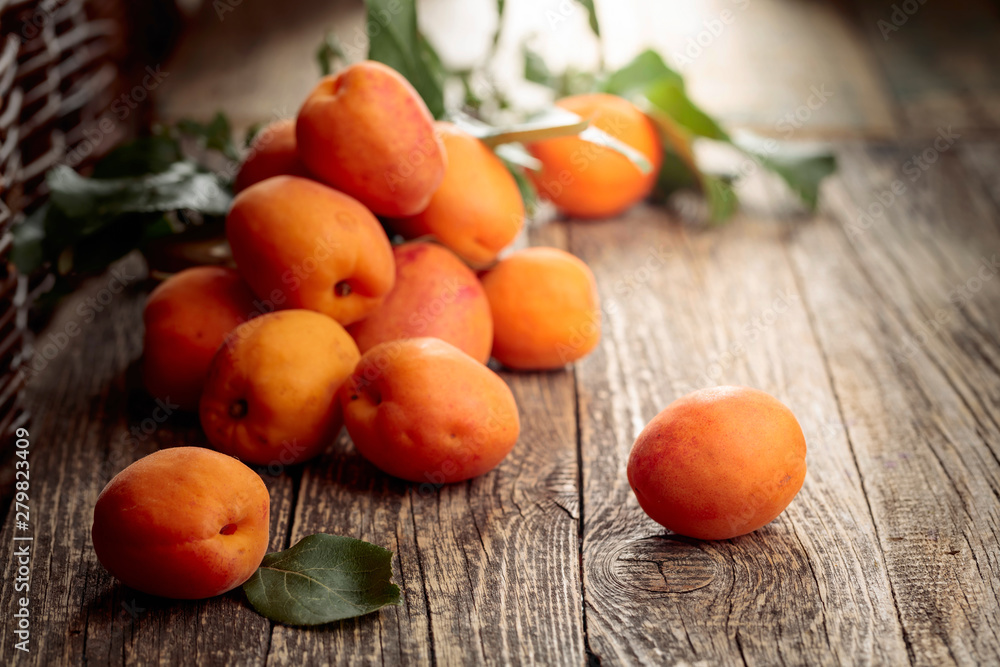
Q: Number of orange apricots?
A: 12